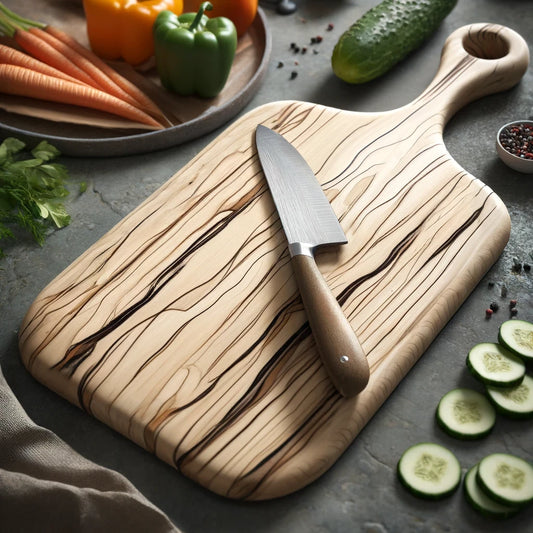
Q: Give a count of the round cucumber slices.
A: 7